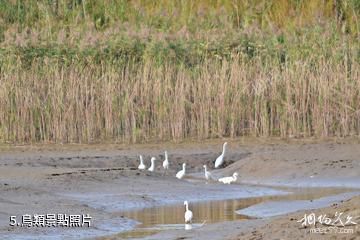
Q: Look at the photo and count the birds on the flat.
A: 8